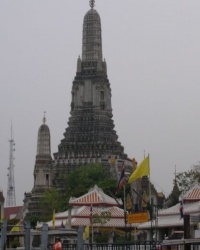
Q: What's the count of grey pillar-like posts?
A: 4